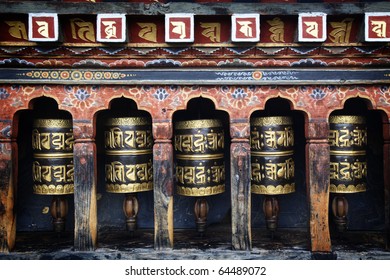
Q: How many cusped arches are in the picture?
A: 5